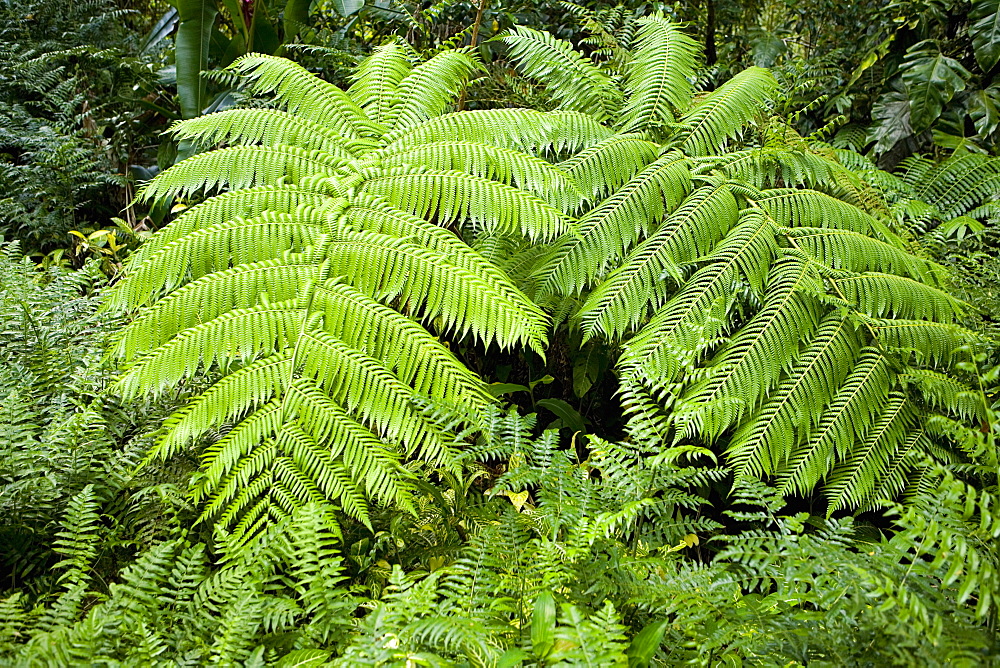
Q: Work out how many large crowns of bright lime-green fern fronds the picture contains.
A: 2